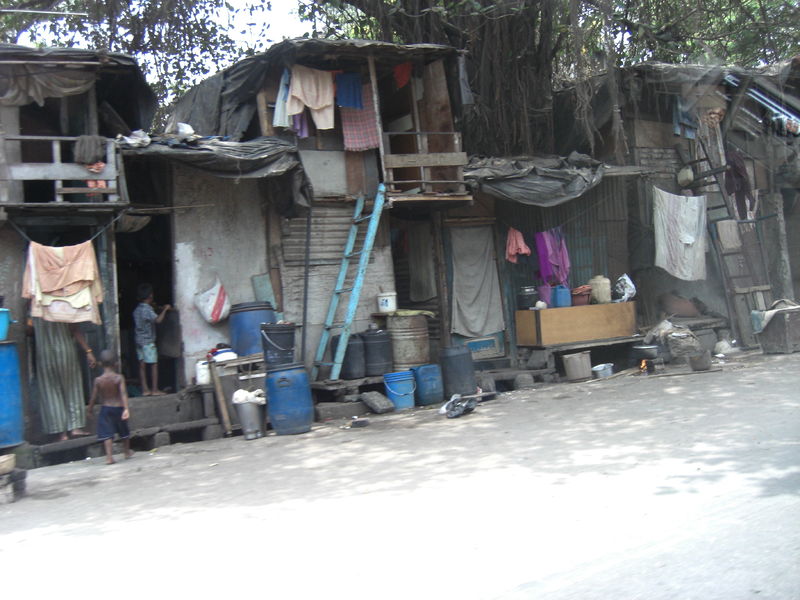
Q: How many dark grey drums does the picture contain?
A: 3